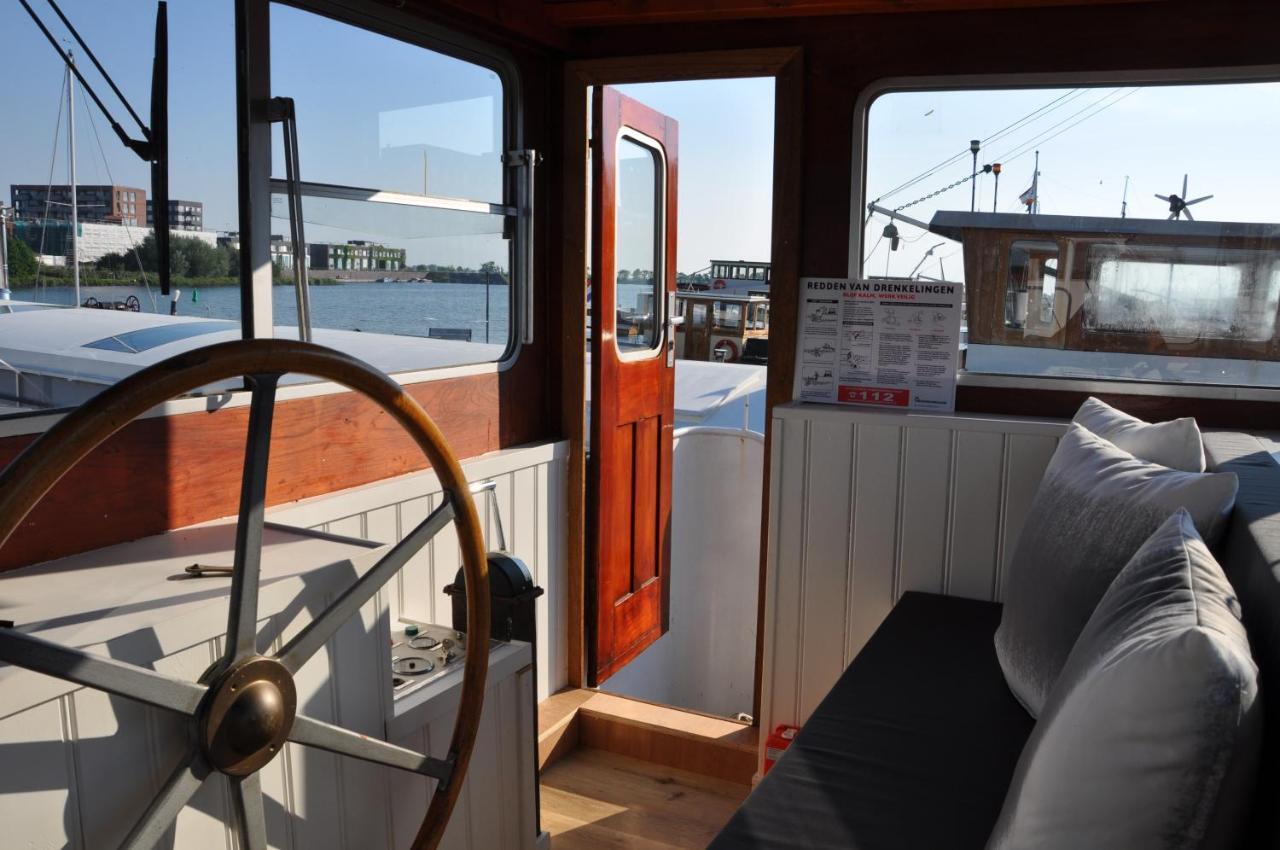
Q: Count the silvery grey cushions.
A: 3